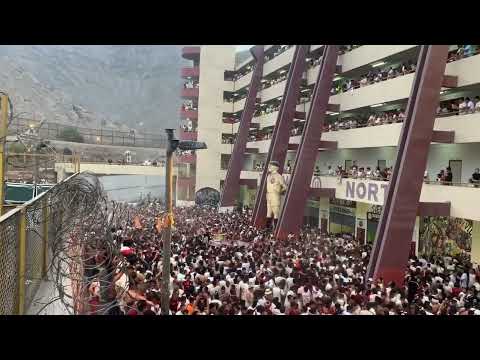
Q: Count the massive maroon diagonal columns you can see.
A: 4